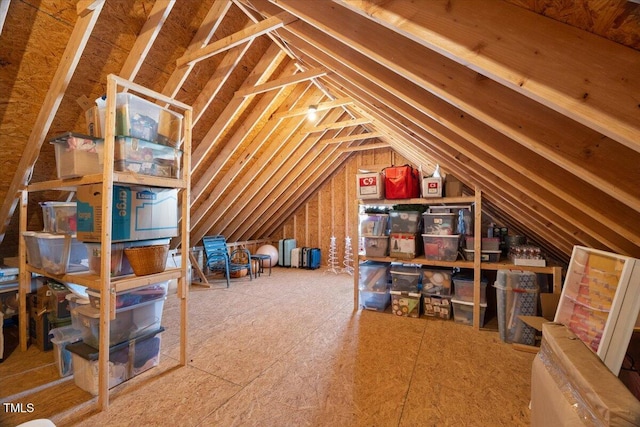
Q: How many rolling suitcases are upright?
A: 4